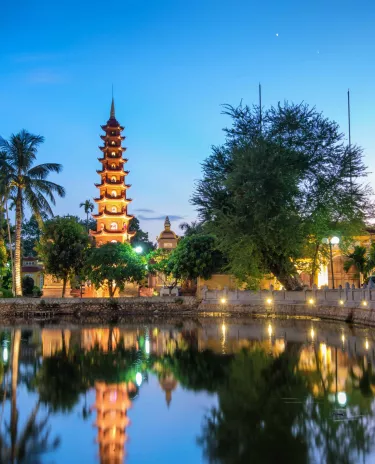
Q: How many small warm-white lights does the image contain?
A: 5